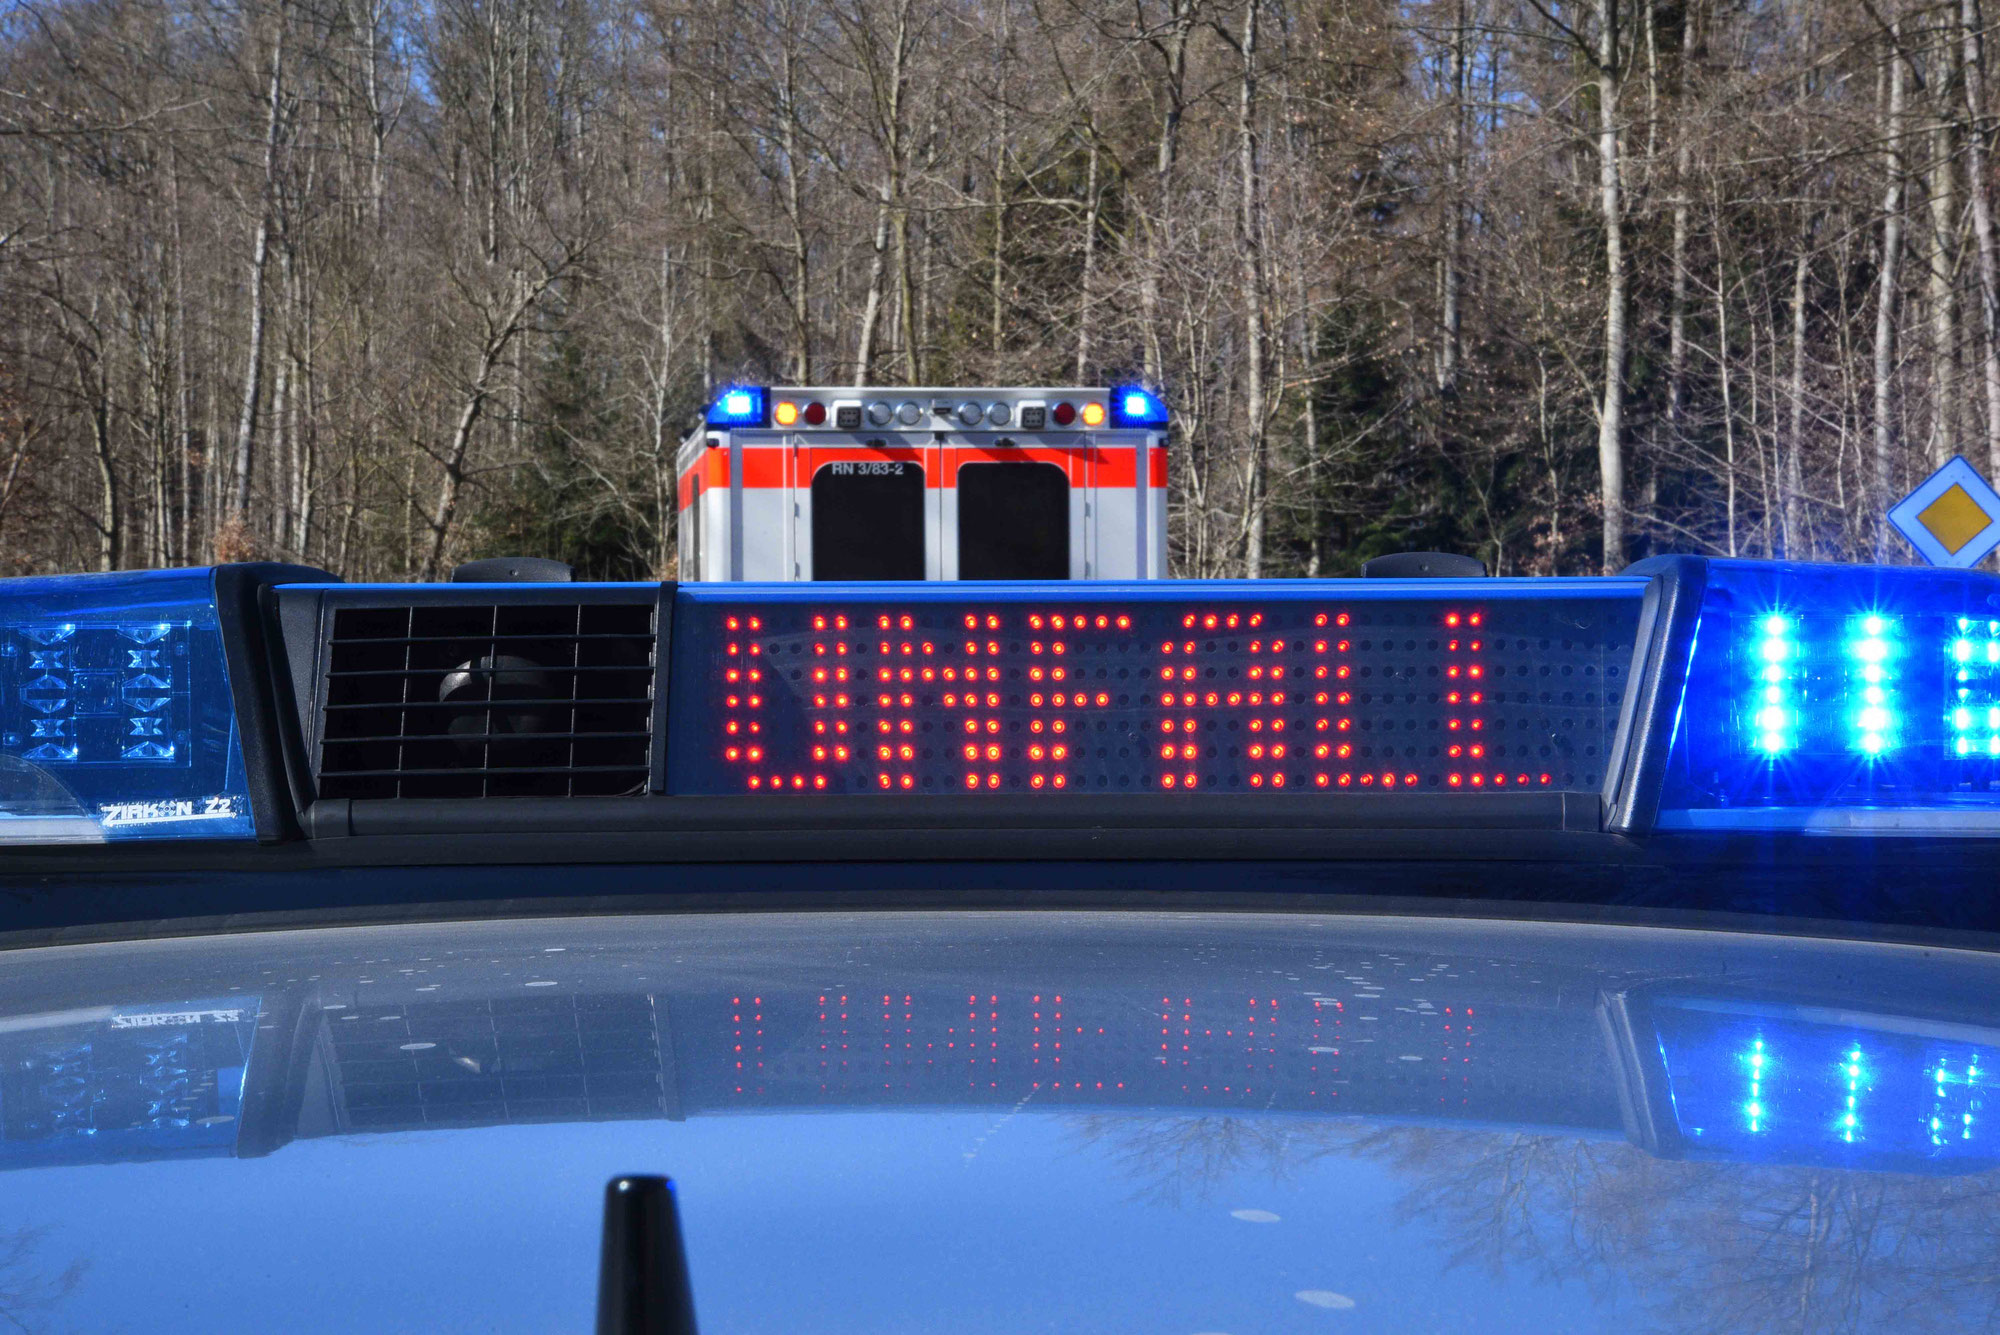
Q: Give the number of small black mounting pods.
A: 2